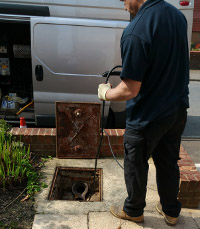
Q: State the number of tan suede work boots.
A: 2